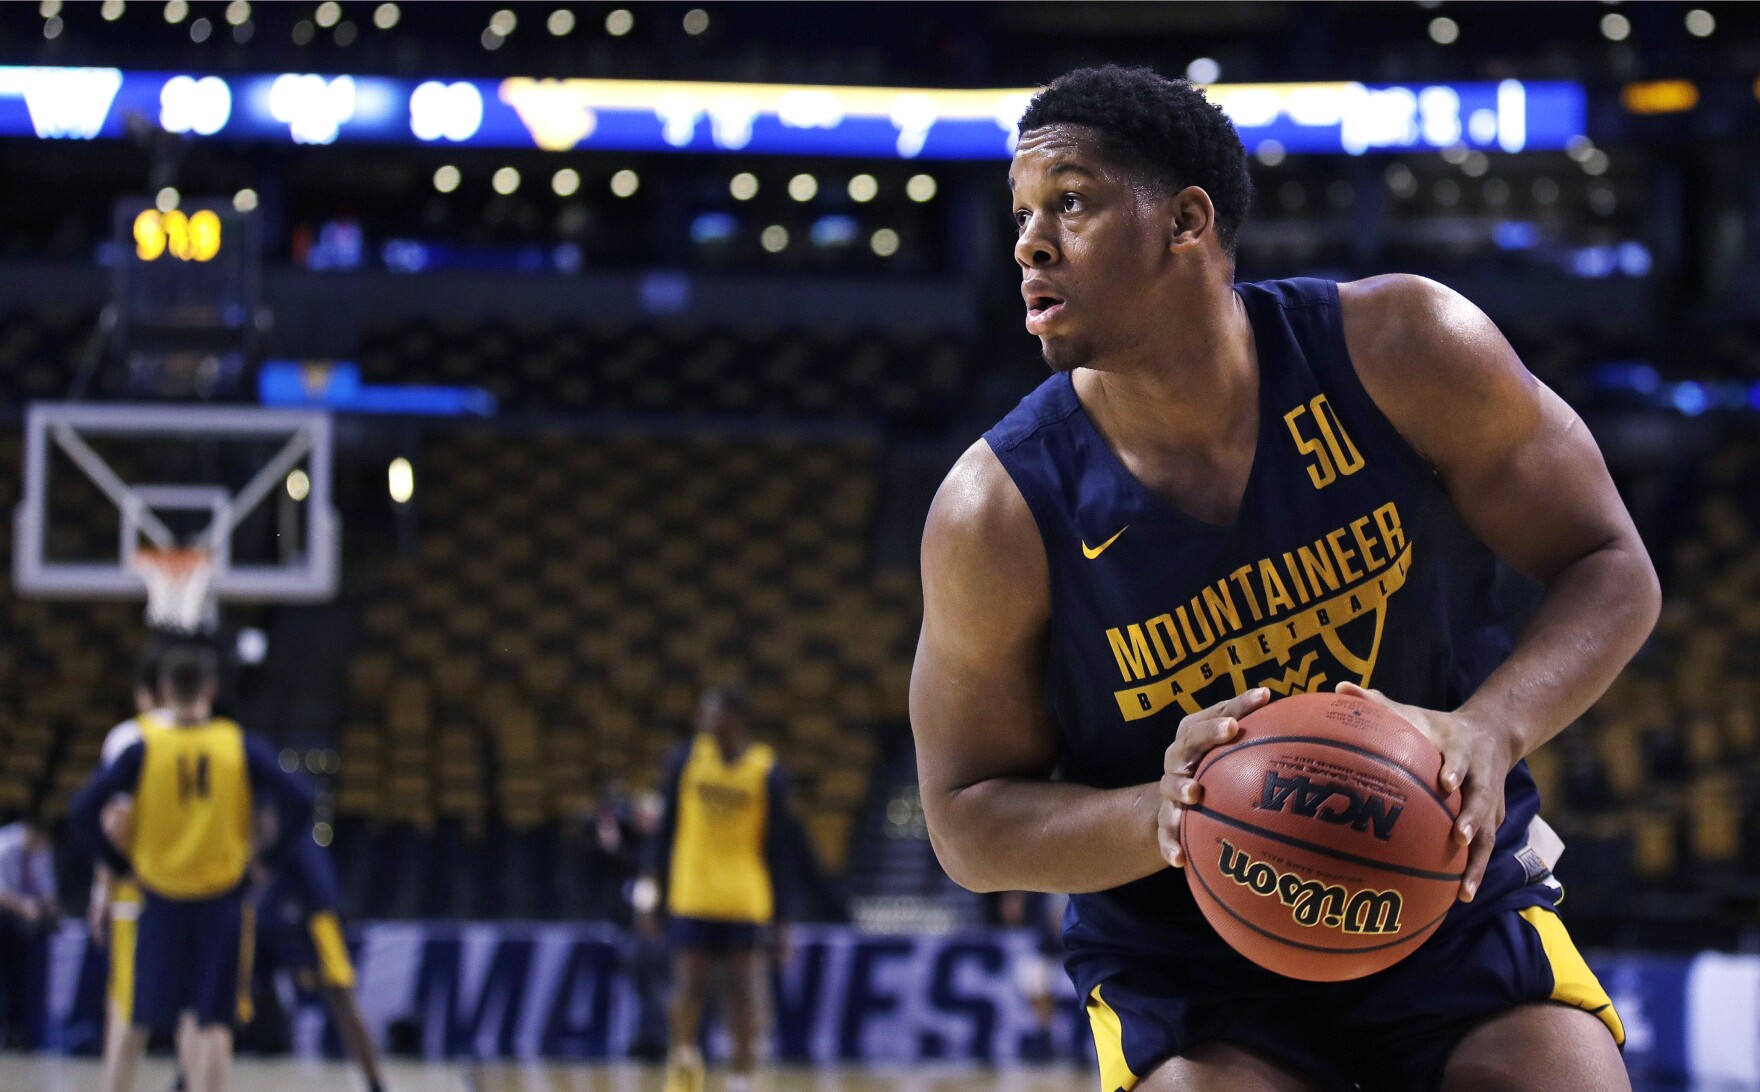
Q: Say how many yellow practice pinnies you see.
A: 2